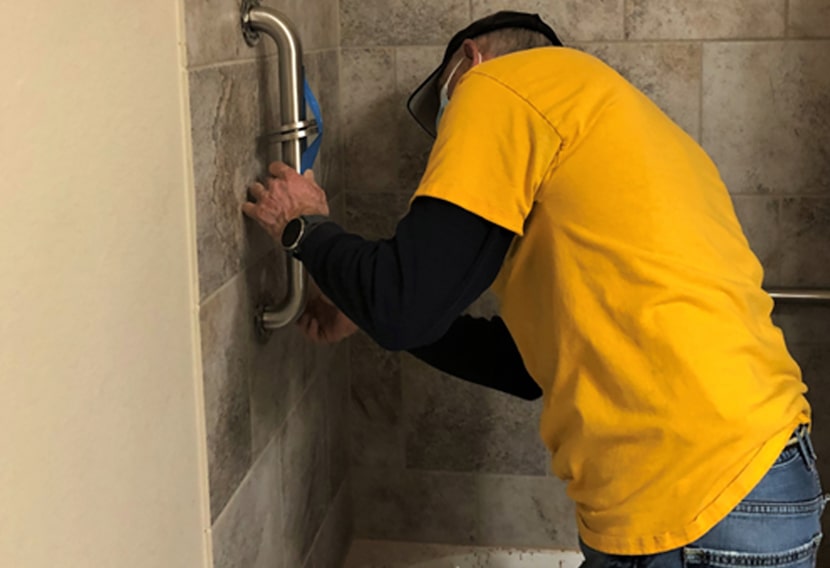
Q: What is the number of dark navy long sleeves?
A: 2